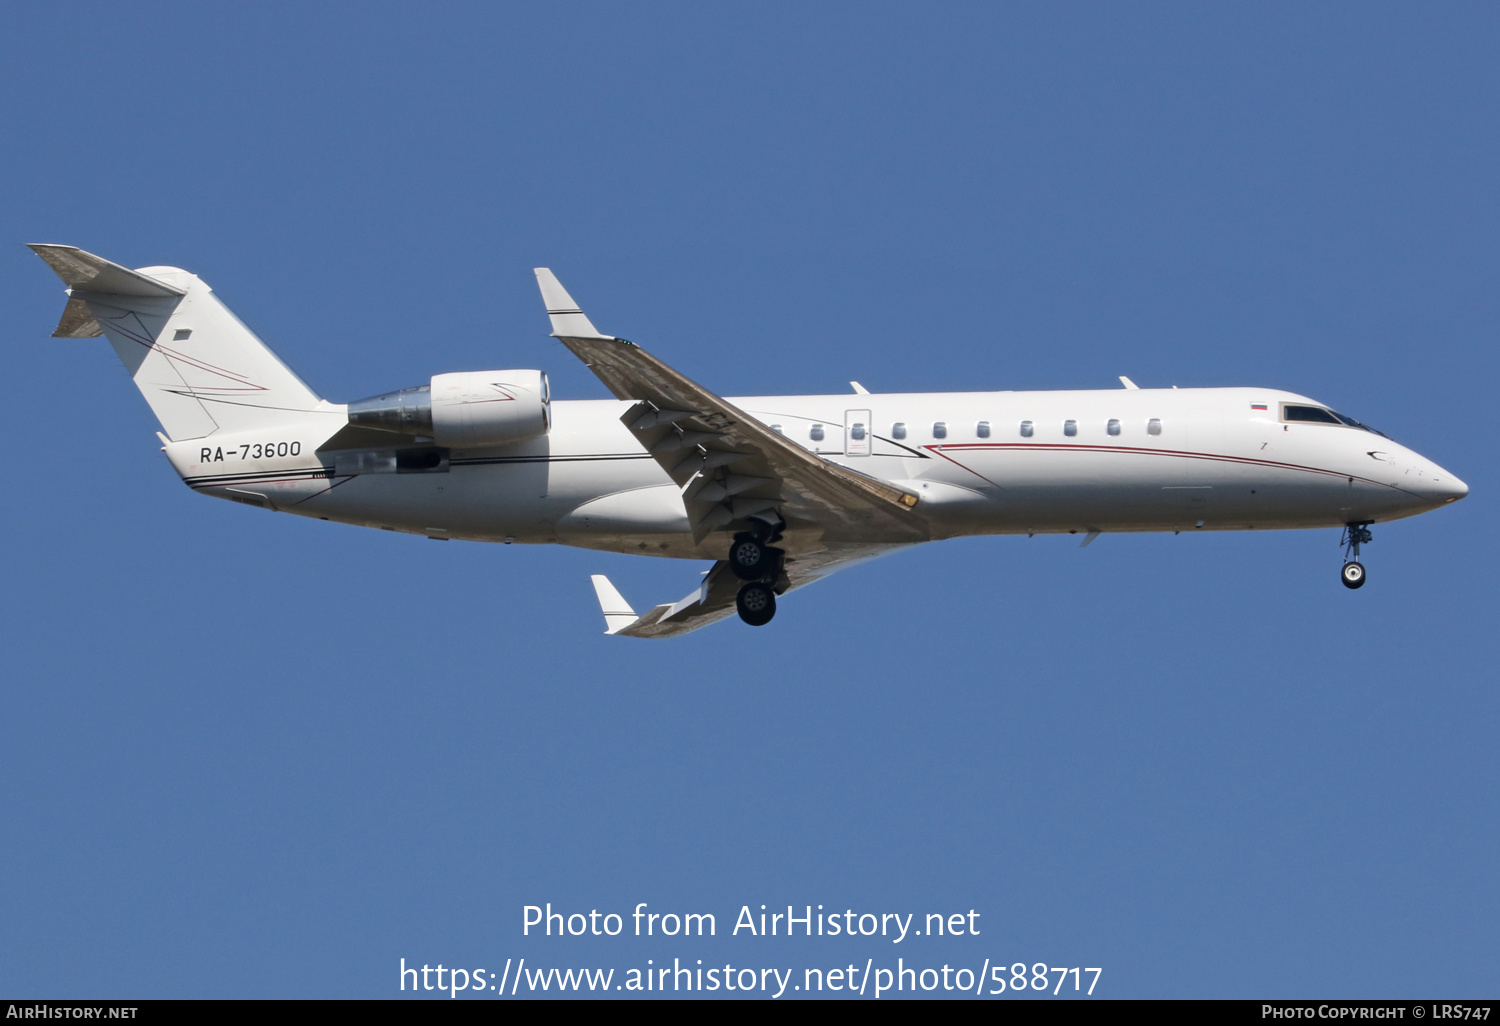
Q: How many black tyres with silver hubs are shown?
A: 3